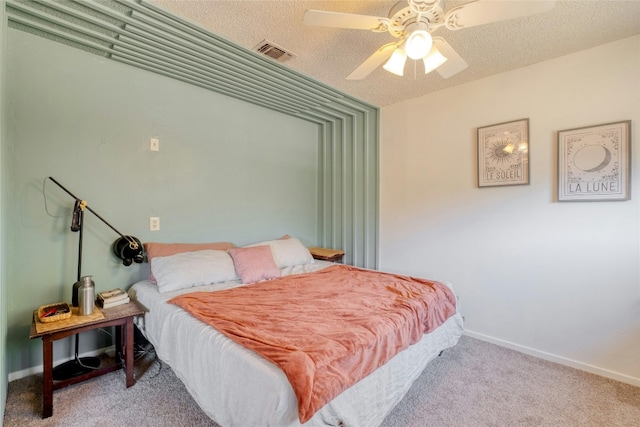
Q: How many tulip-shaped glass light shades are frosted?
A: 3